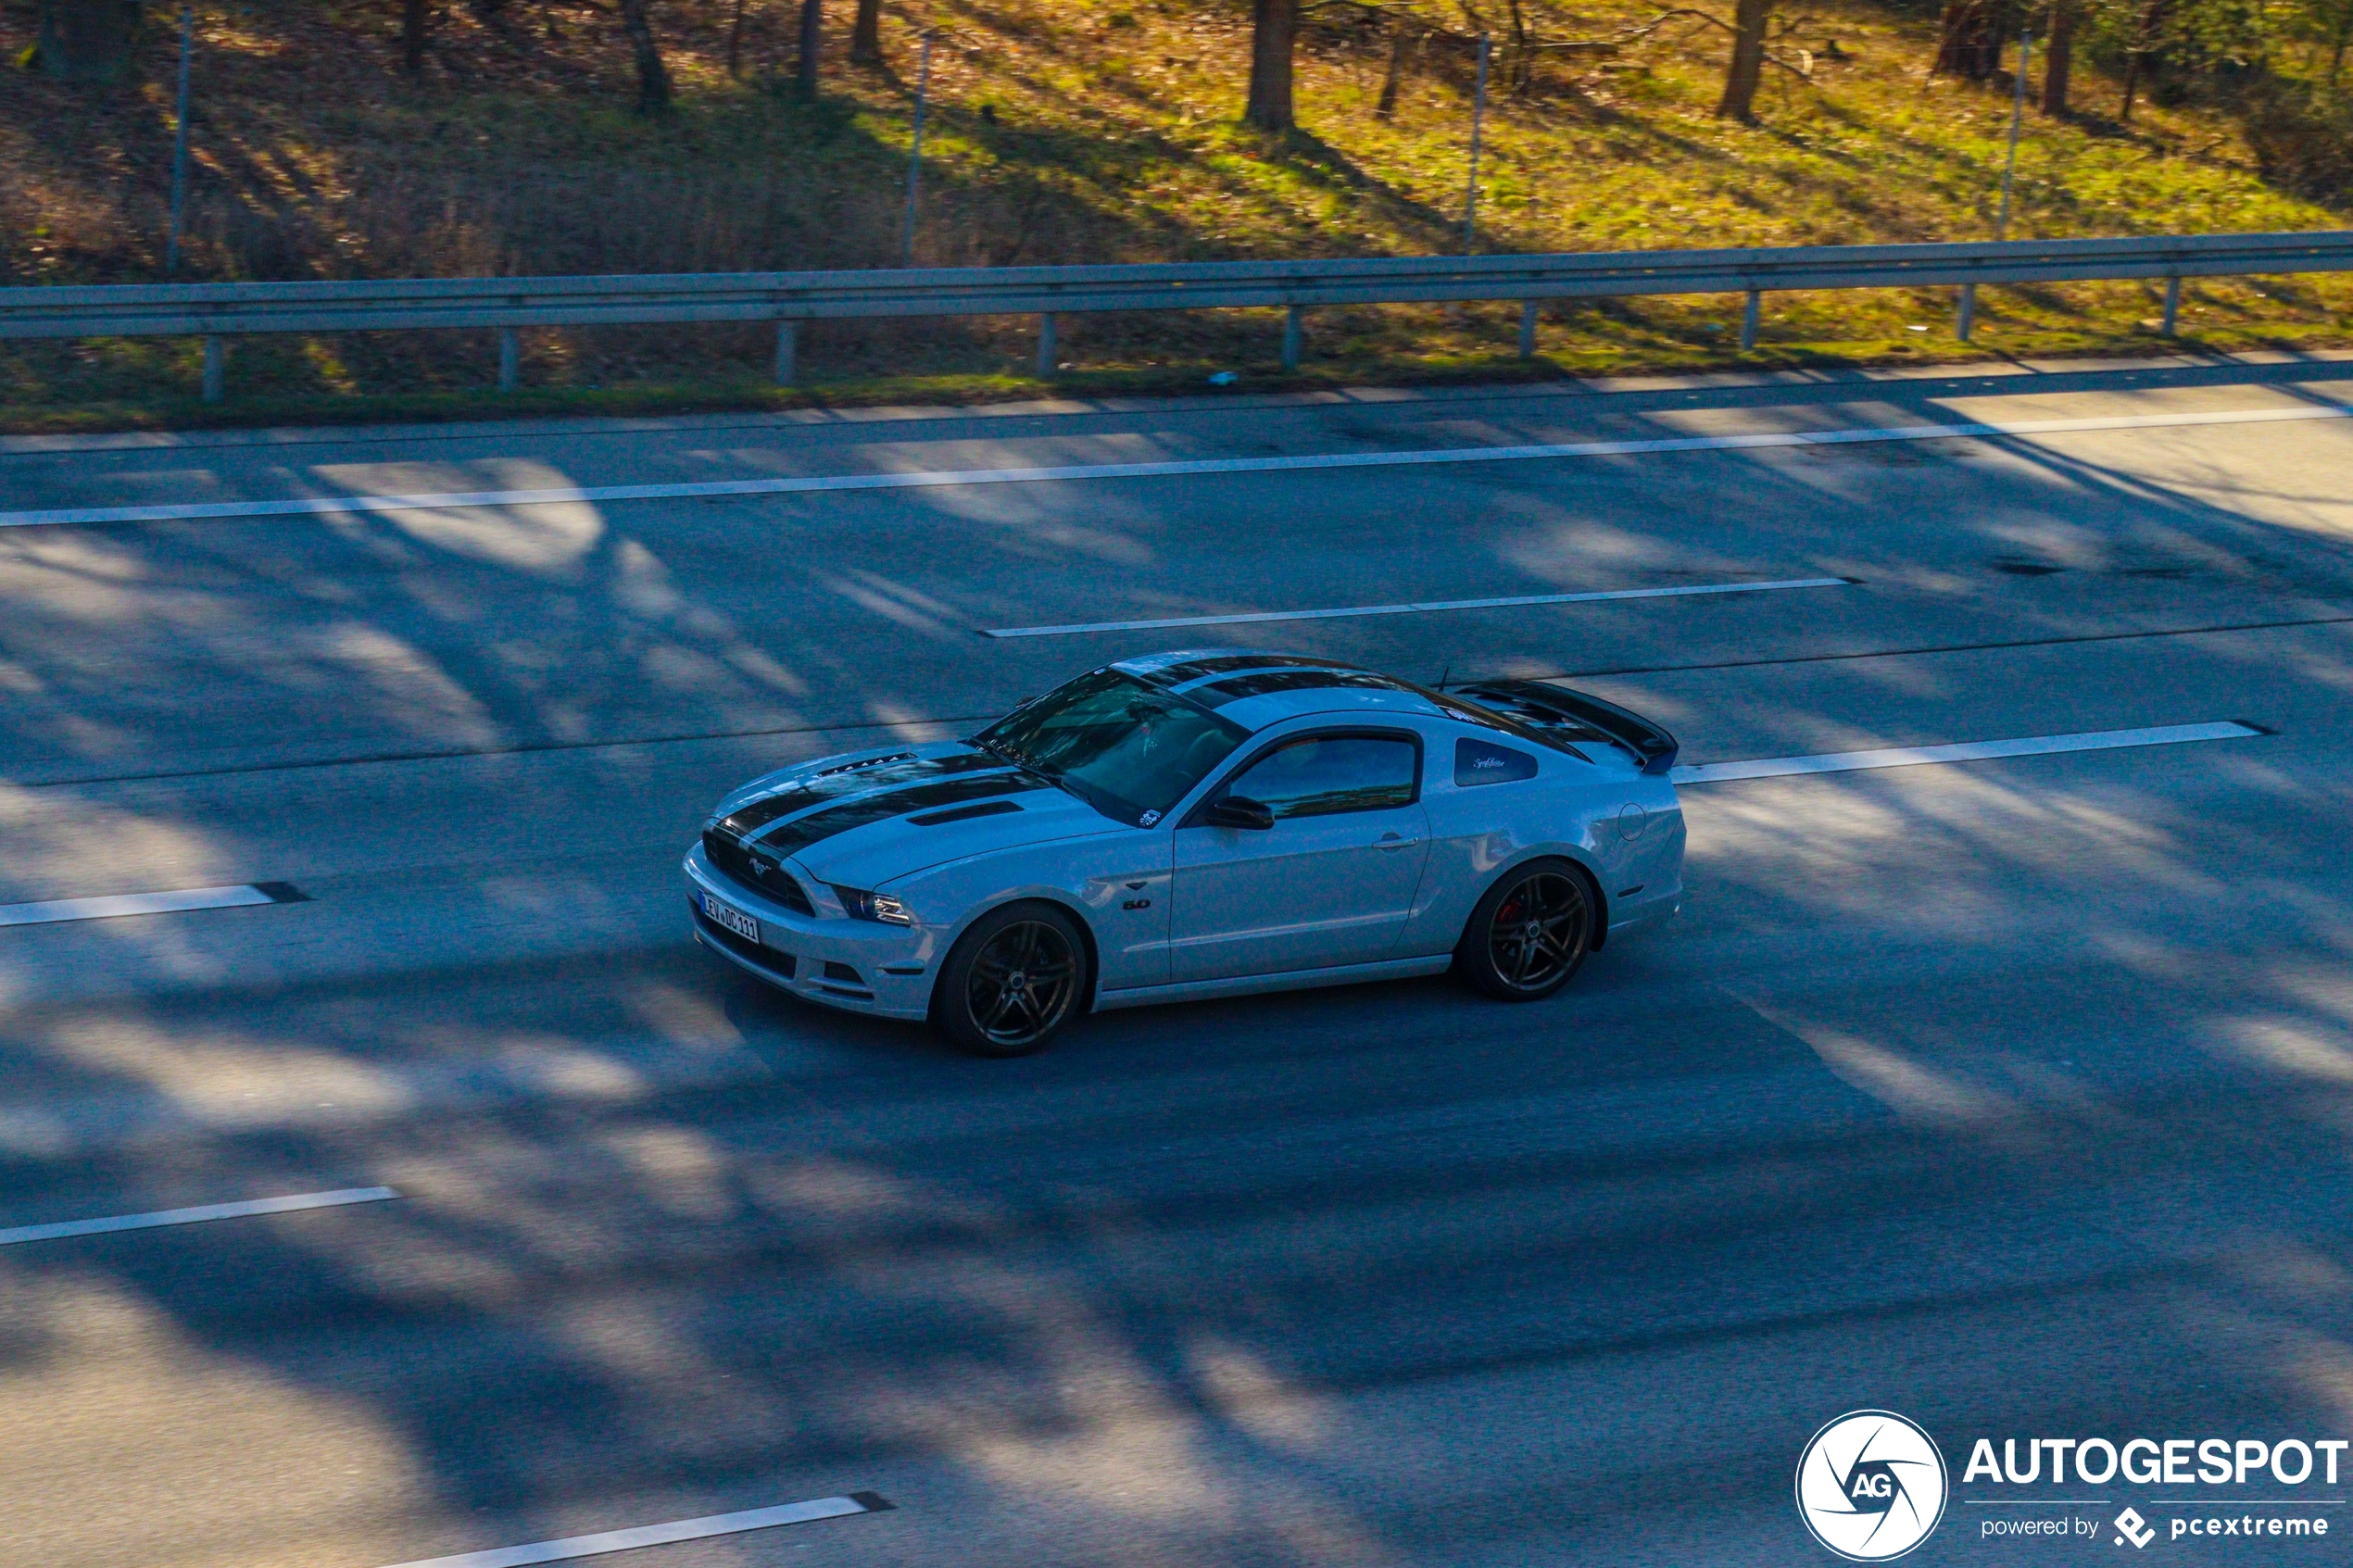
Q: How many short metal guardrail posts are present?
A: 9